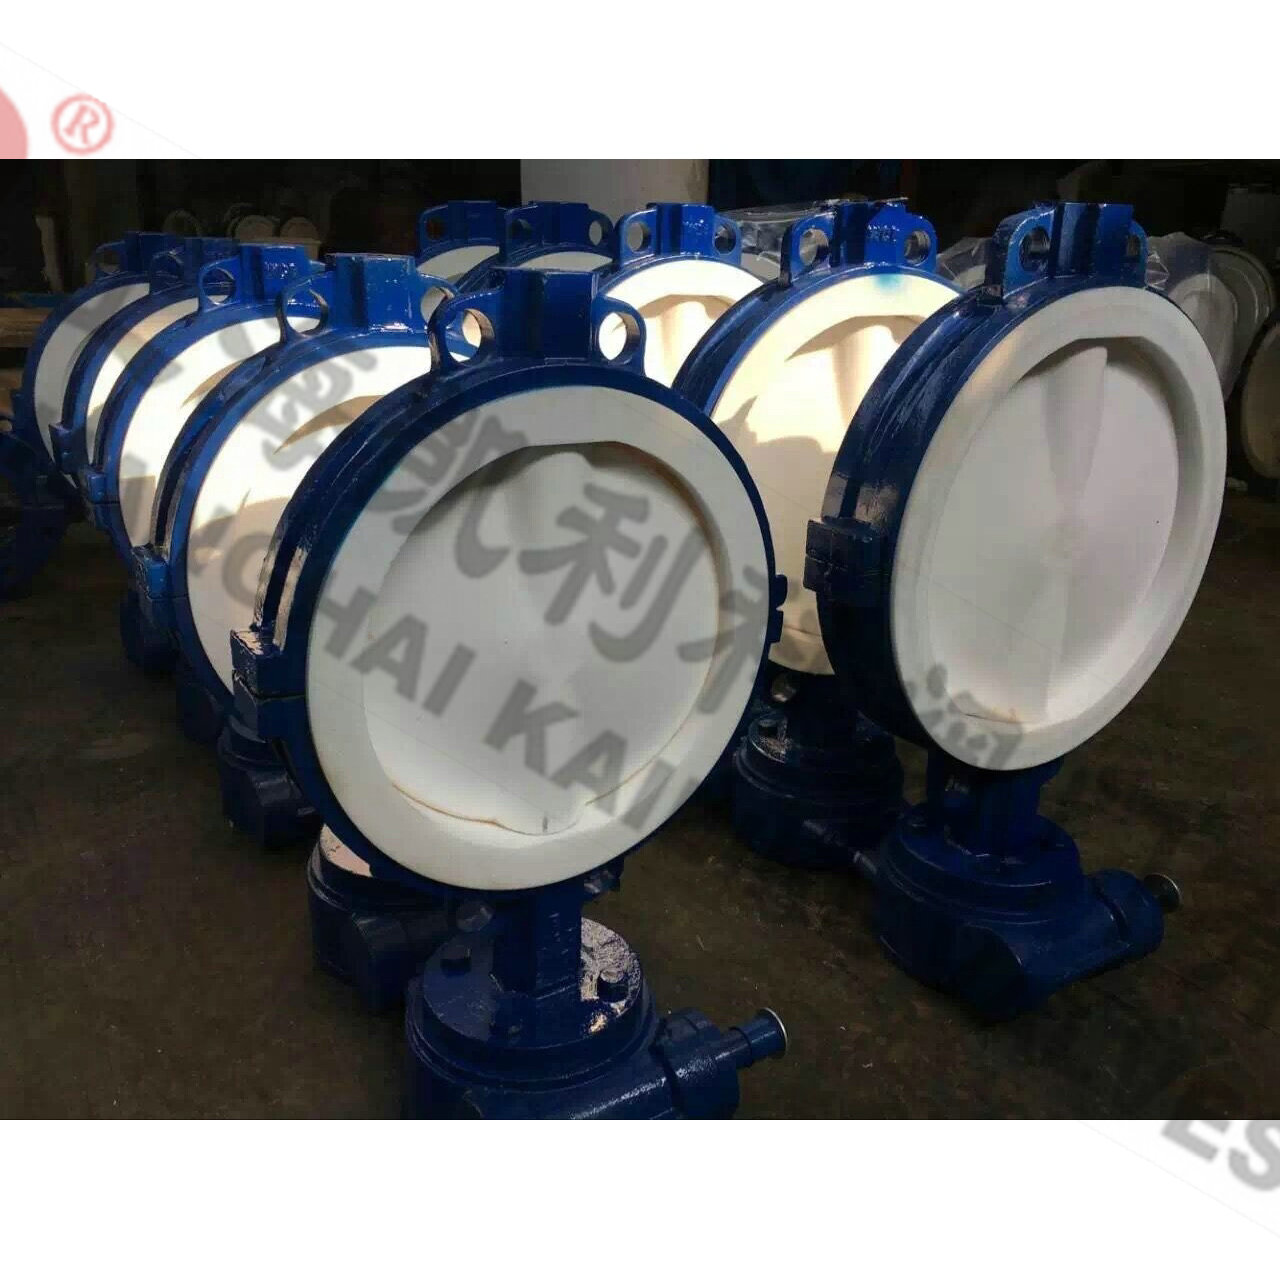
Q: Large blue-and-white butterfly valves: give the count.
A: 10